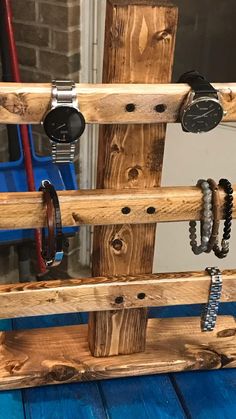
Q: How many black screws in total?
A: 6